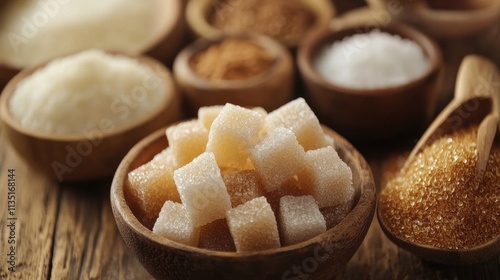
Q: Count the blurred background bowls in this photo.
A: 6